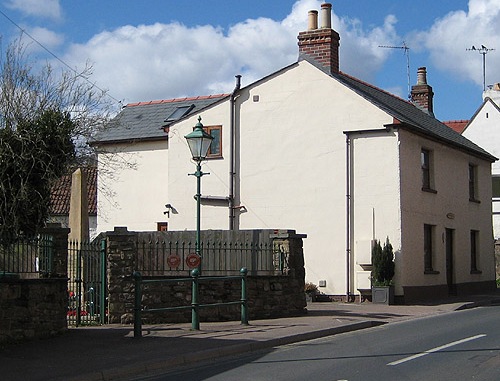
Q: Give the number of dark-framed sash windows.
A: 4